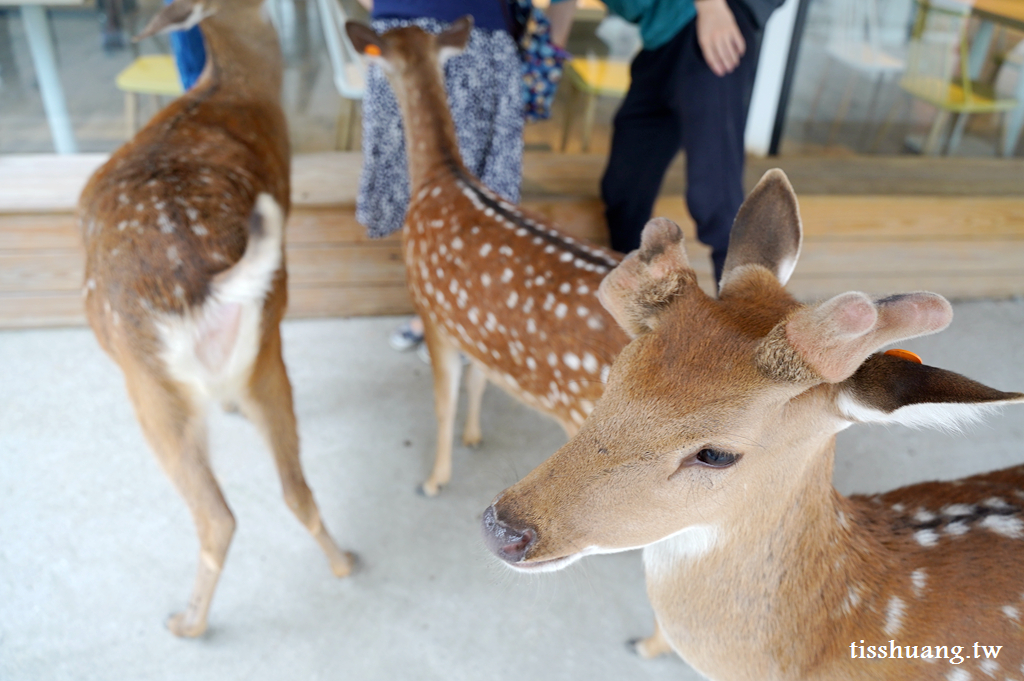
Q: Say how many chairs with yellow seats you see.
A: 3